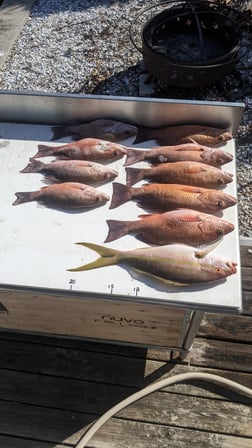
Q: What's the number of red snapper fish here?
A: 9